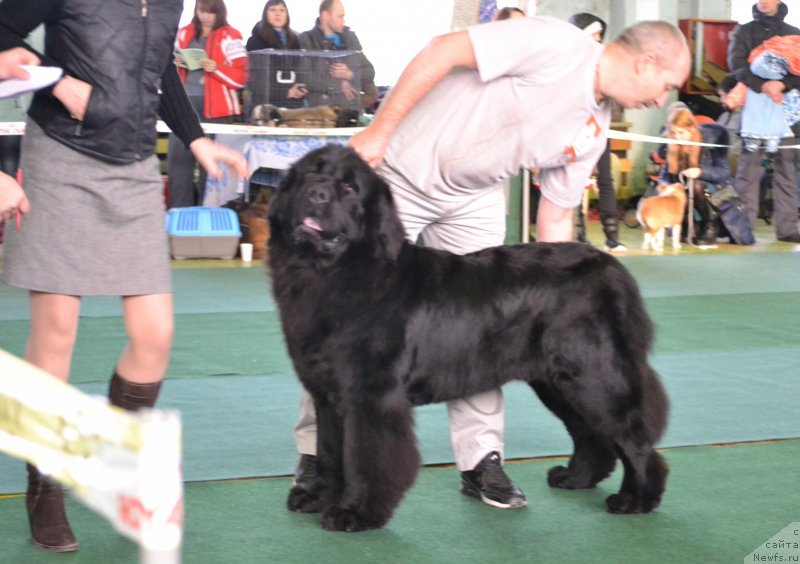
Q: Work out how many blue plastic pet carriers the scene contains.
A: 1